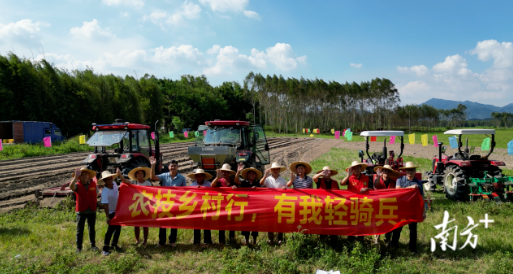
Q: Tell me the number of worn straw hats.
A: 12